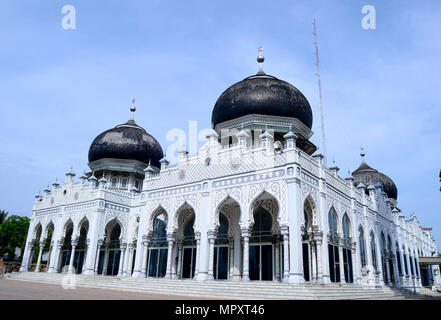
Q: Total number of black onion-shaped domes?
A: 3